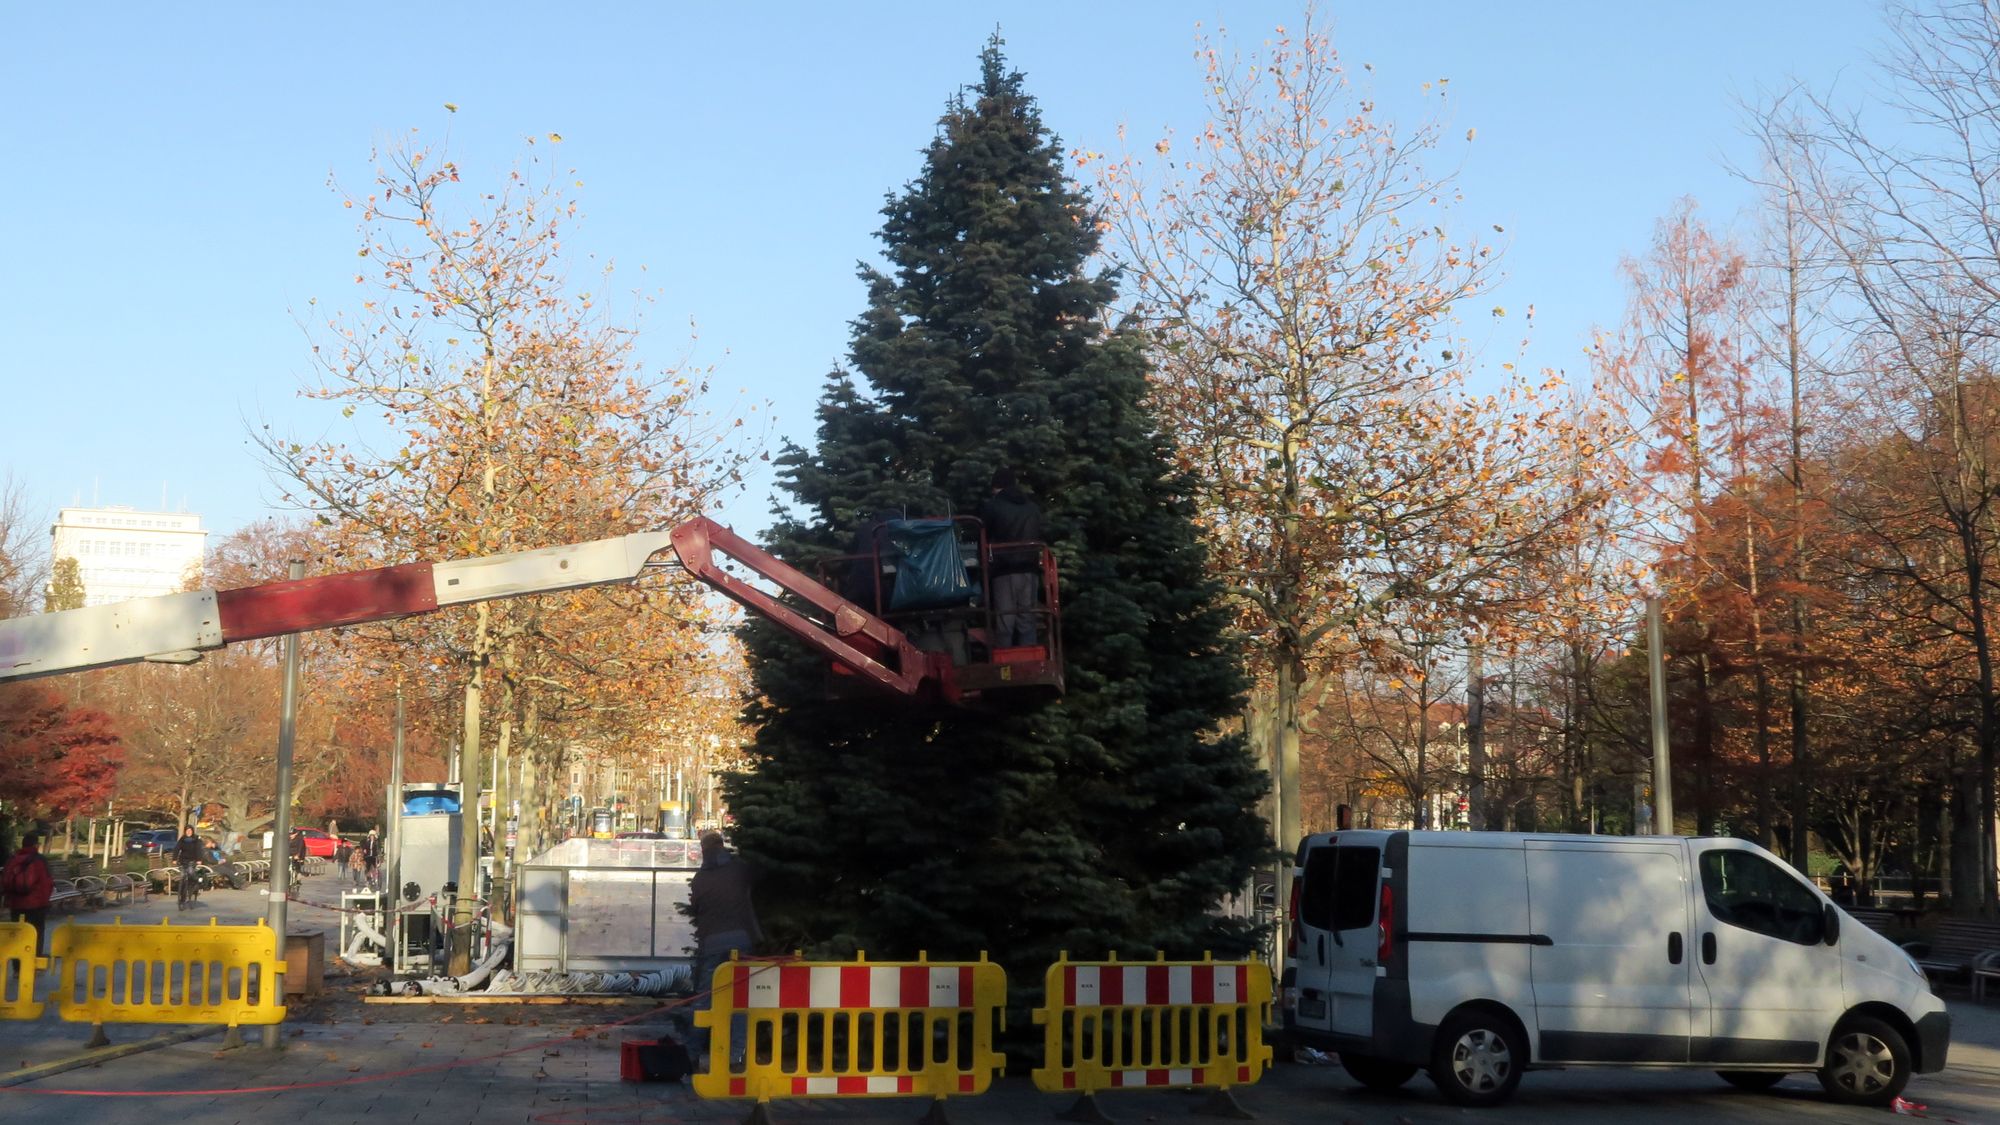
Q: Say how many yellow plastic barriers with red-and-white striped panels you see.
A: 2